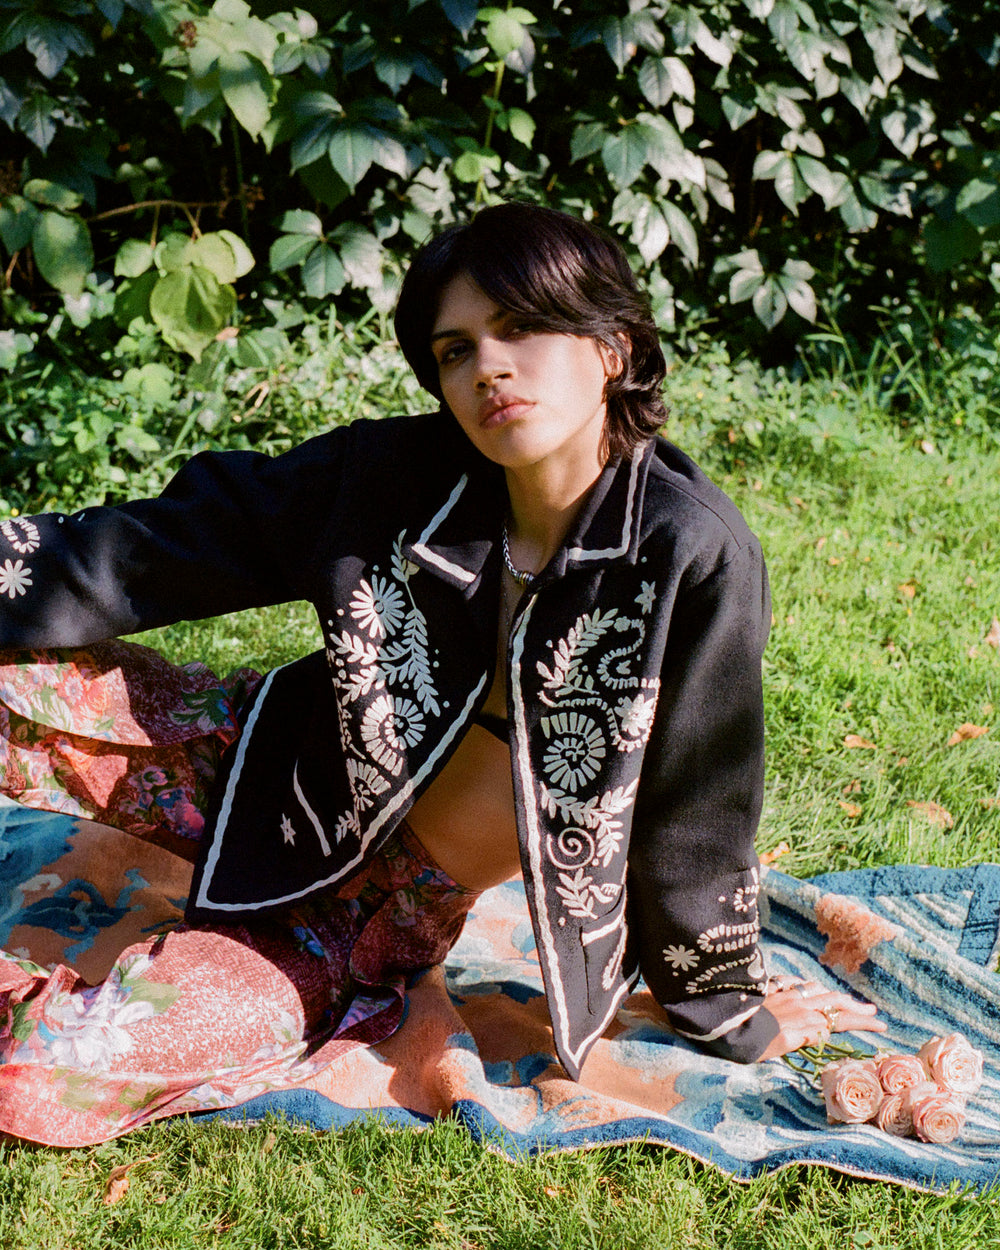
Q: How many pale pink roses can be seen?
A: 5